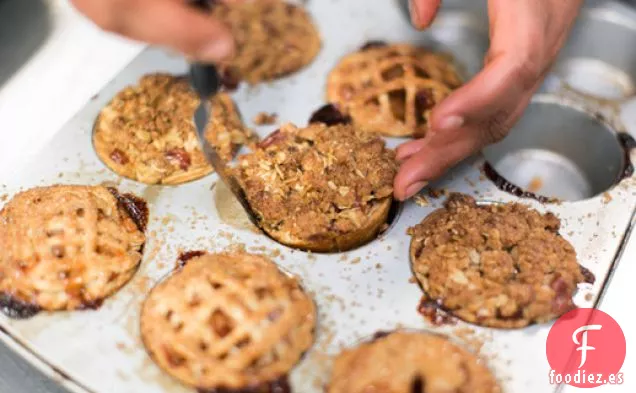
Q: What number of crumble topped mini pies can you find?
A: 4